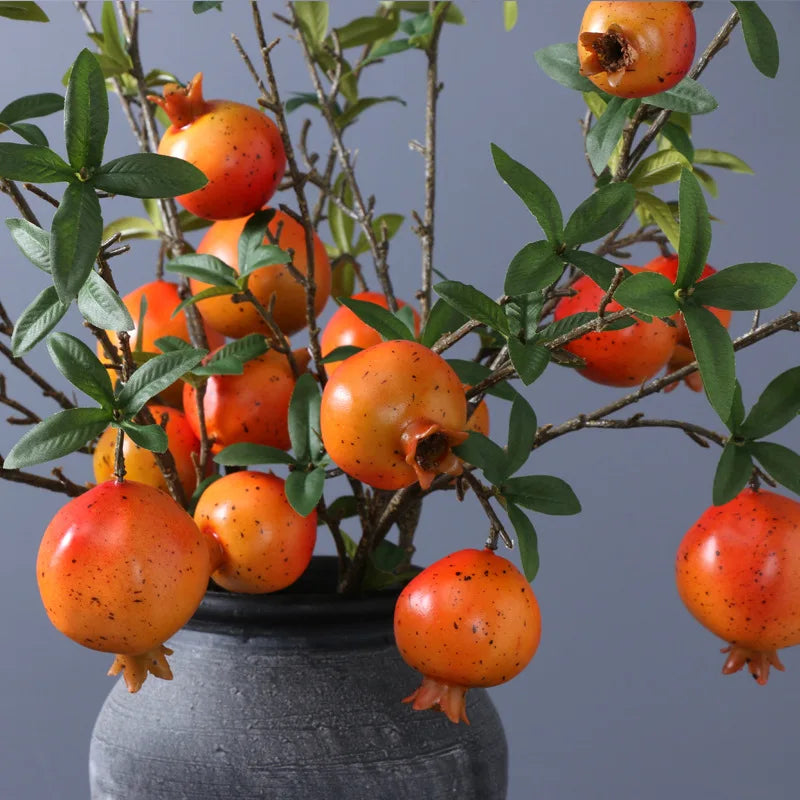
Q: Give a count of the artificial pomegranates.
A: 15